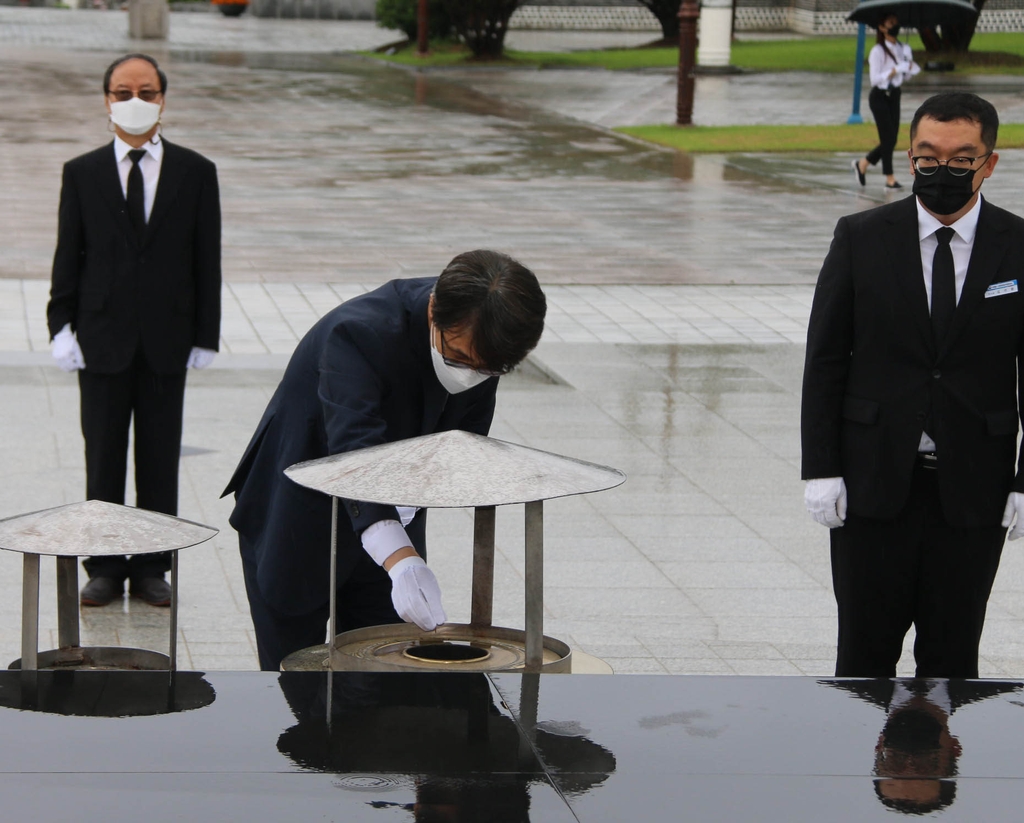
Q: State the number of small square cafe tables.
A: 0